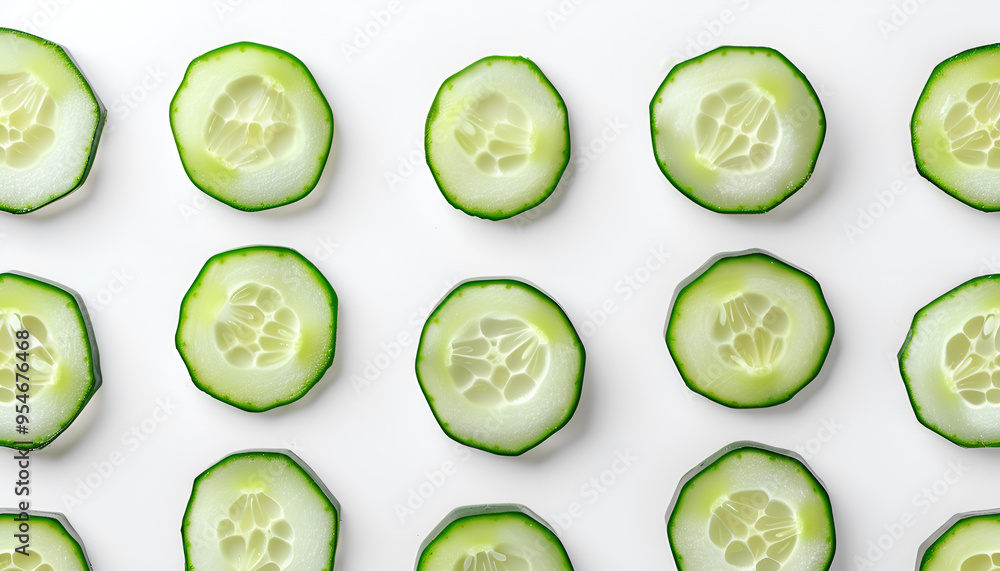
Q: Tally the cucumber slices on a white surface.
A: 15